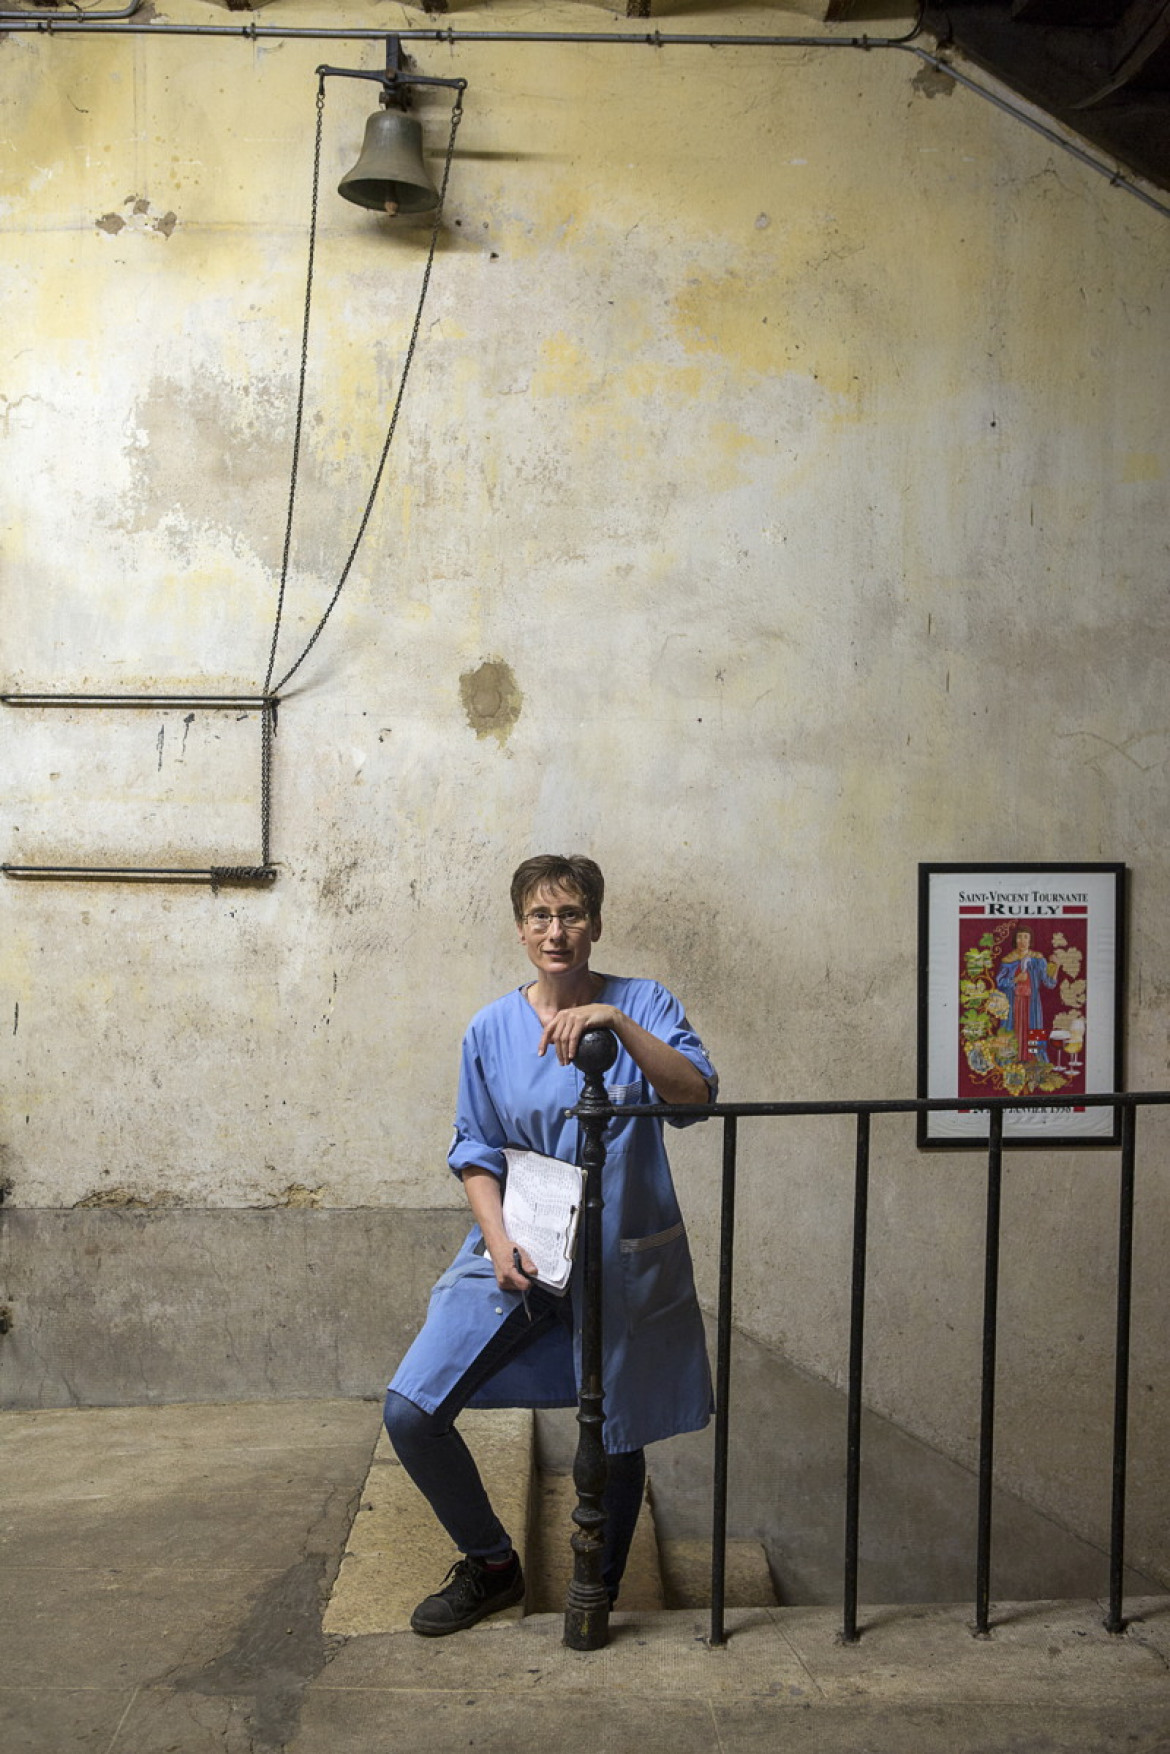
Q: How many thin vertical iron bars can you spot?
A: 4